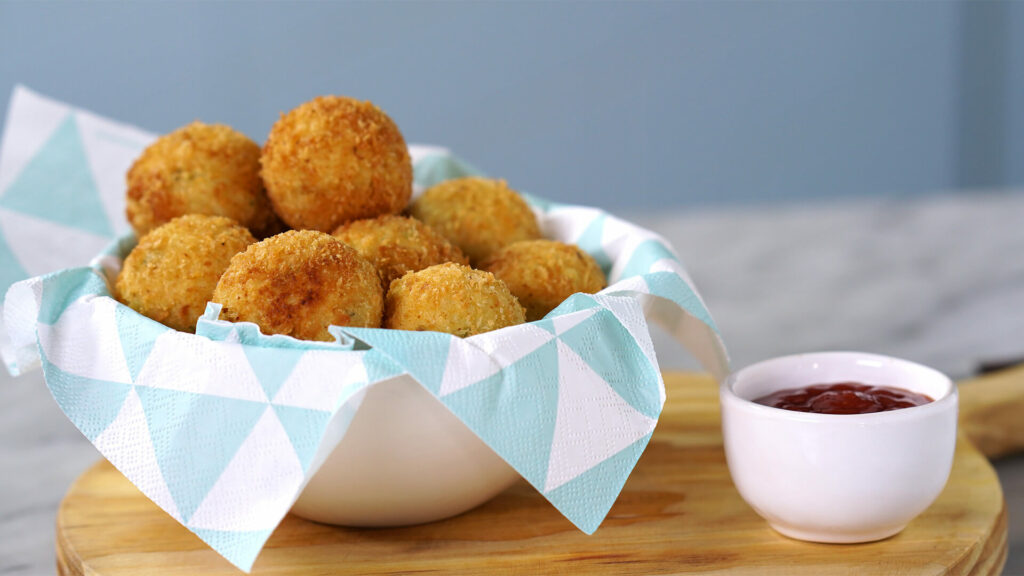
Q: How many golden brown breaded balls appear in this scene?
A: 8